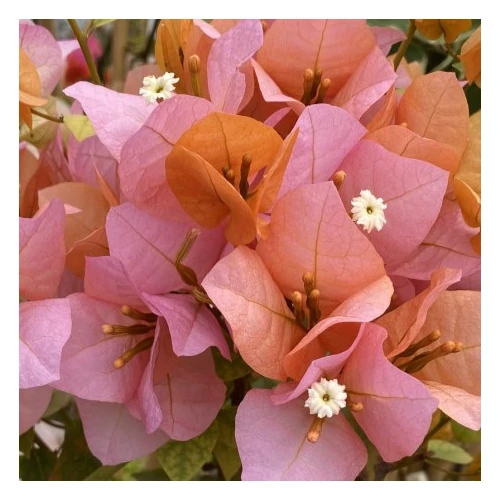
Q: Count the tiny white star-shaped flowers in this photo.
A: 3